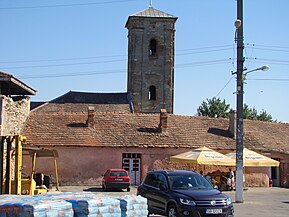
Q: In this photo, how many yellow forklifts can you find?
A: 1